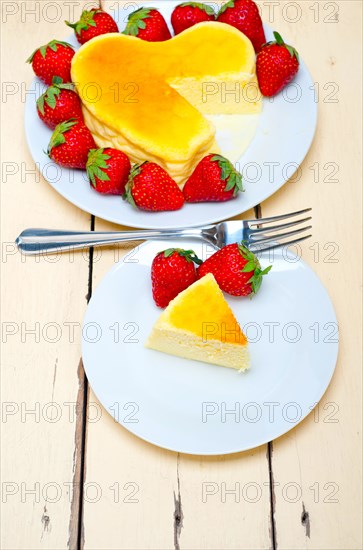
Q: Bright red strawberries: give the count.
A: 13